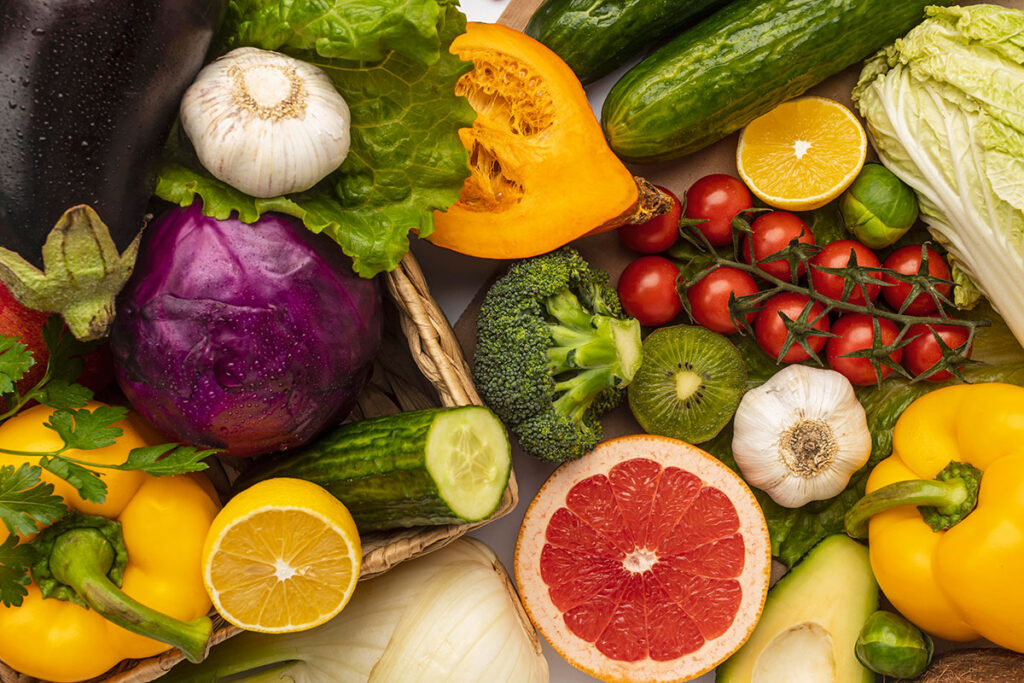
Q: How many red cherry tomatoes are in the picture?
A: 10